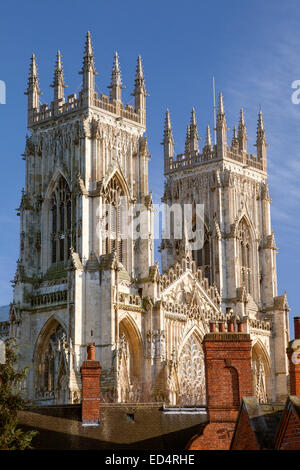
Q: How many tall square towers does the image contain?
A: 2